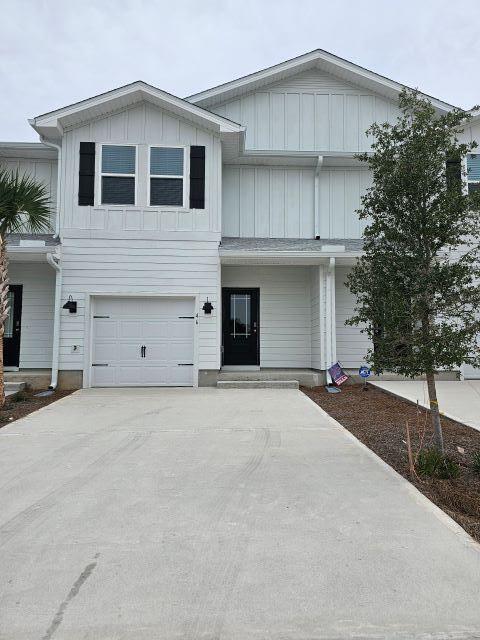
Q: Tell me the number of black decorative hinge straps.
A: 4